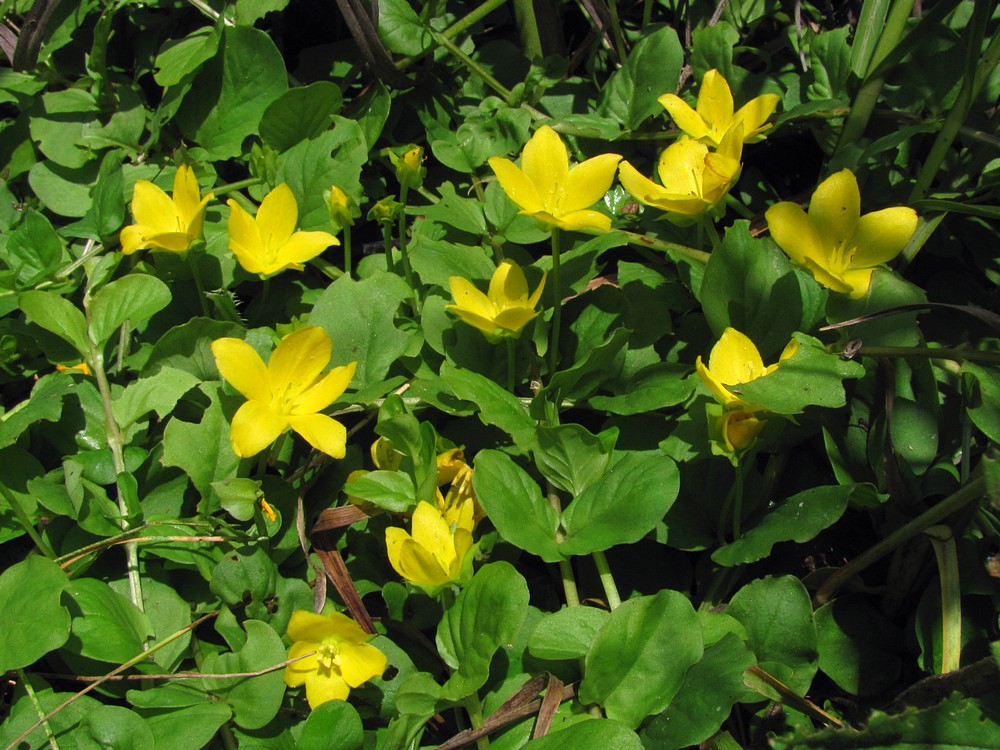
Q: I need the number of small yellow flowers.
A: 11